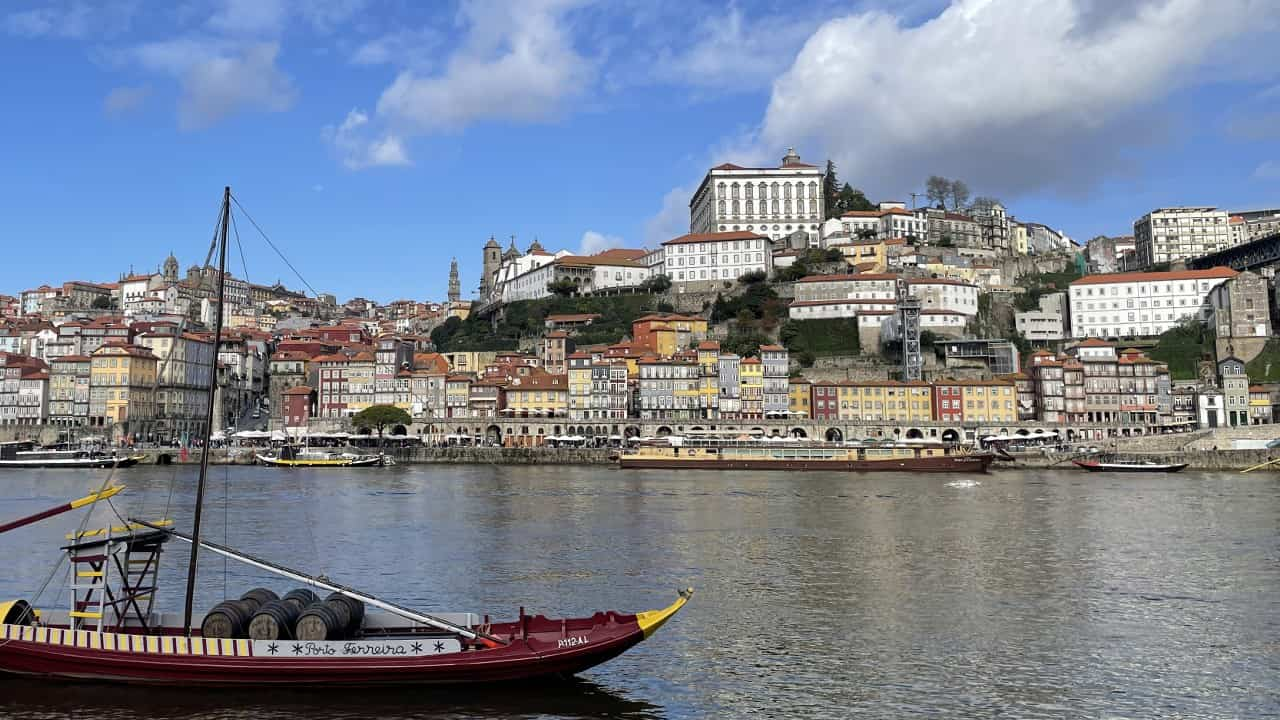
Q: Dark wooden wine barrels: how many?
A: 6